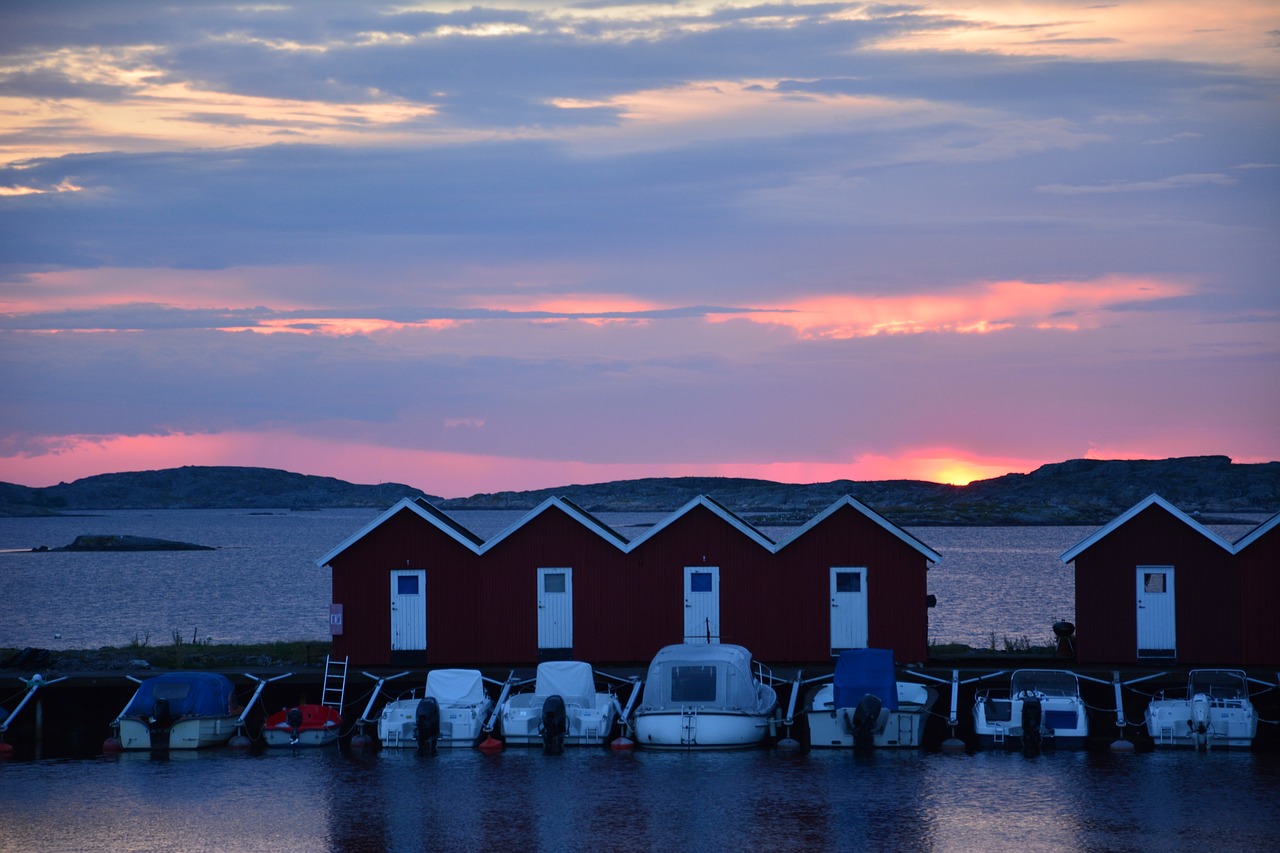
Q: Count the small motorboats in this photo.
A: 8